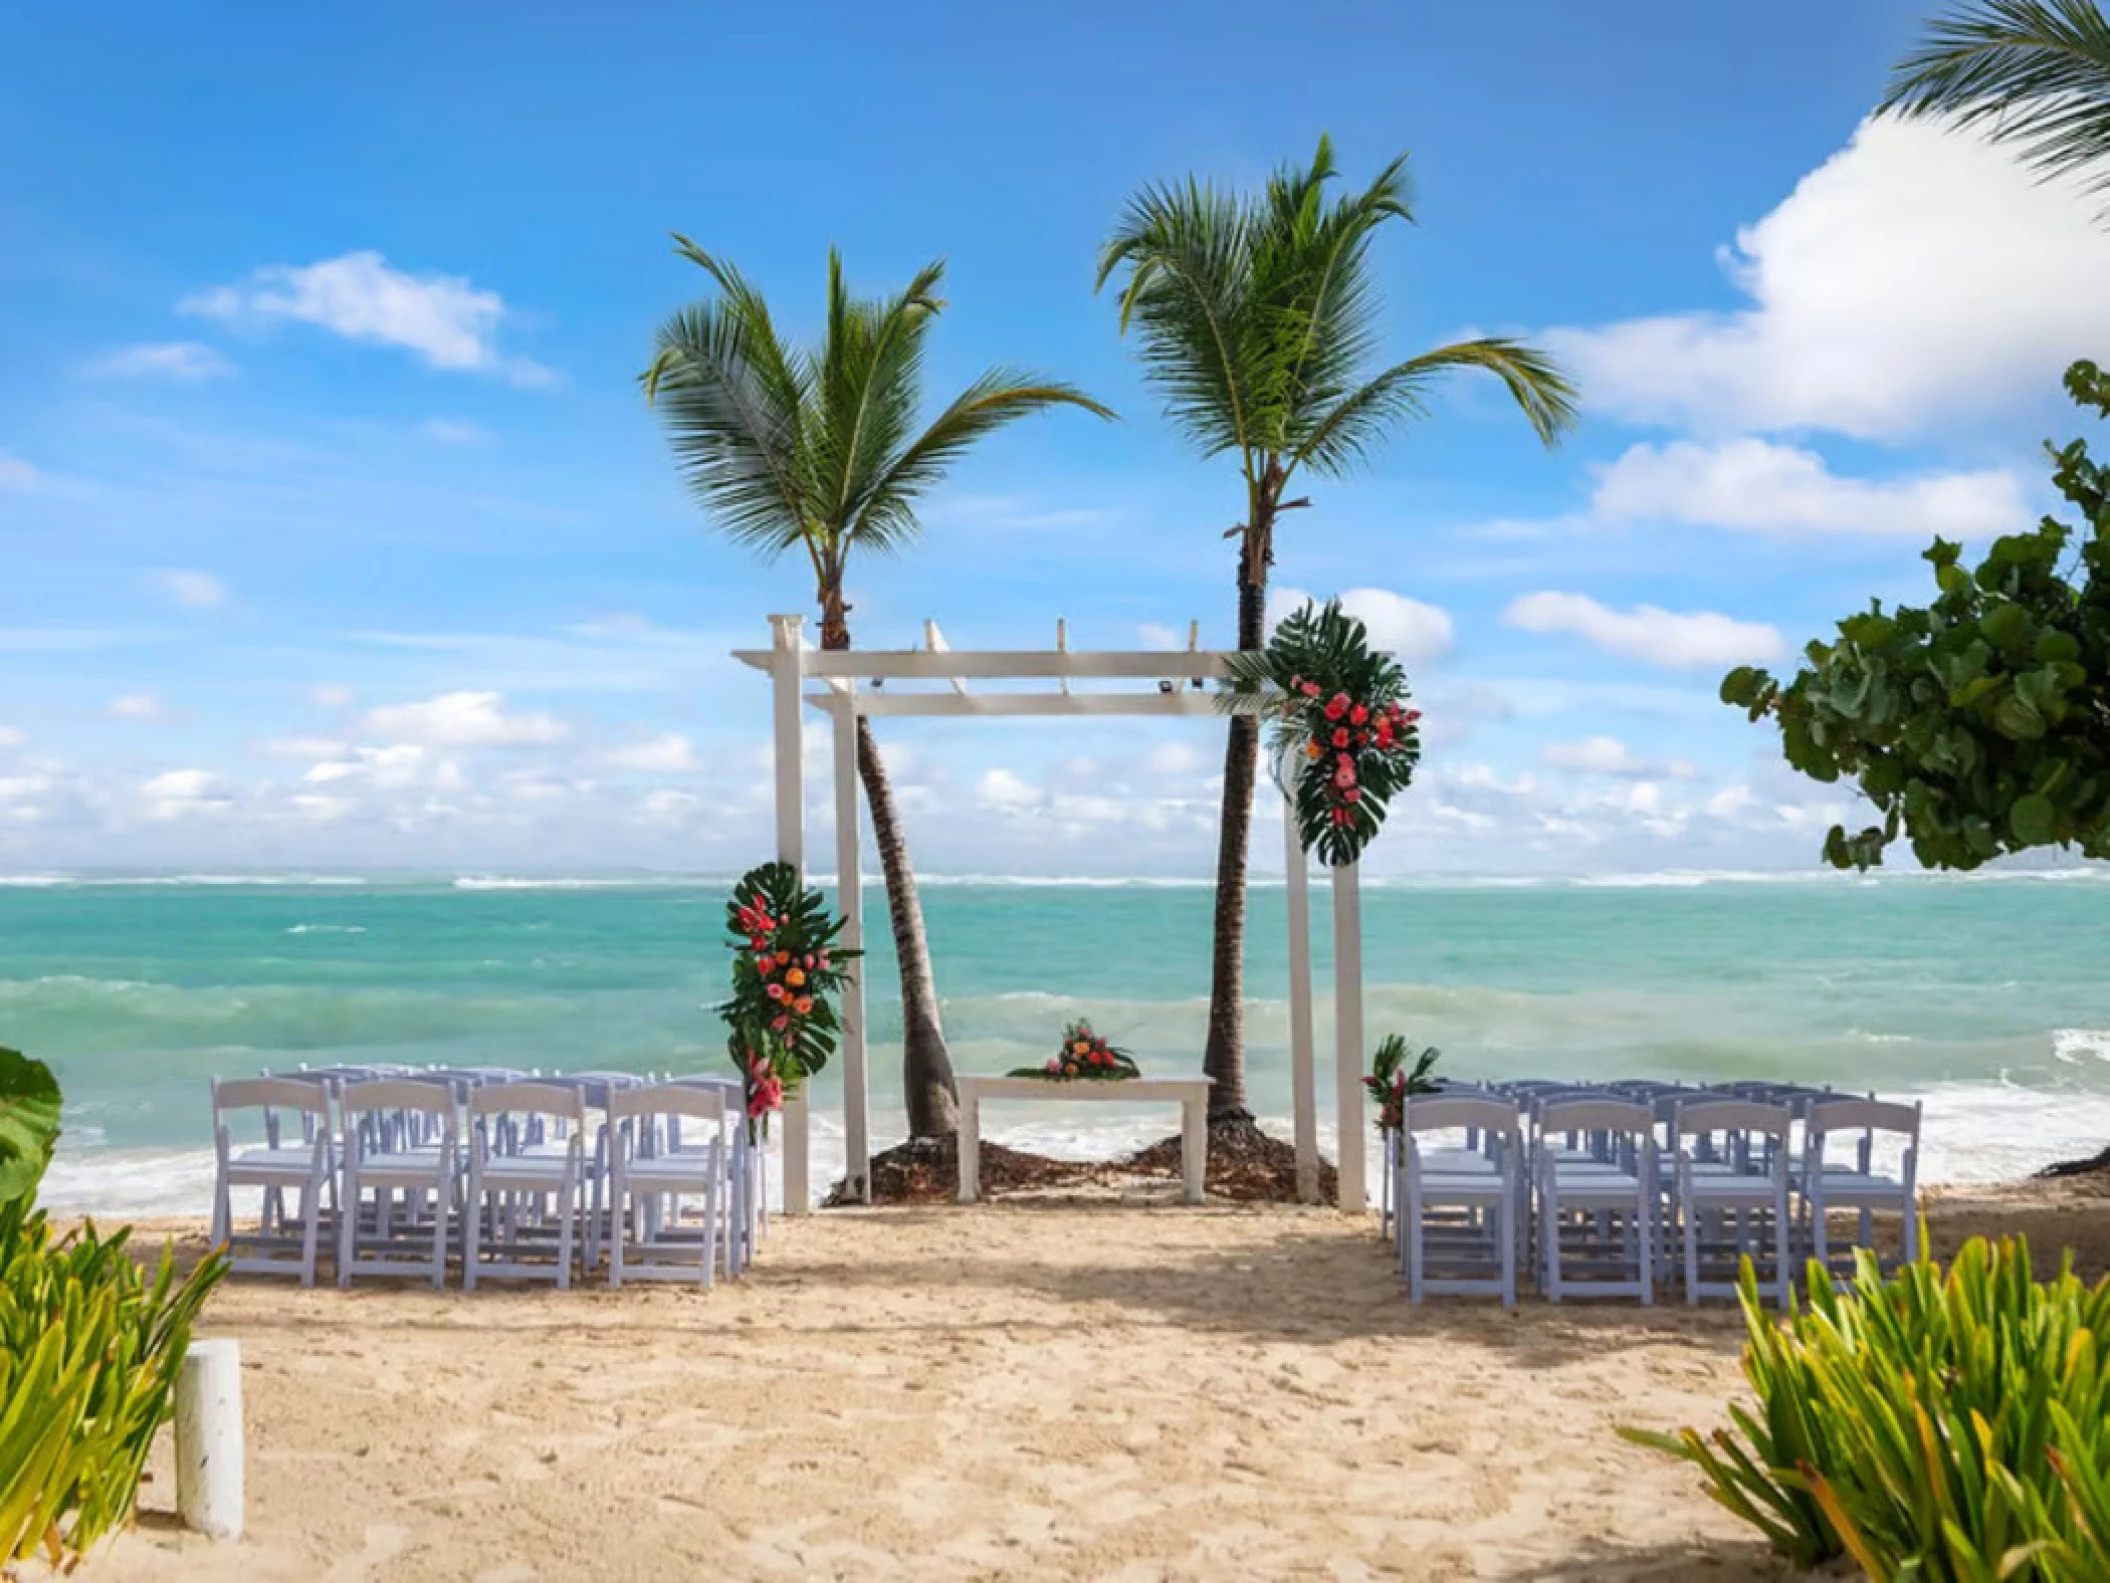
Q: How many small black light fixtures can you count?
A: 3